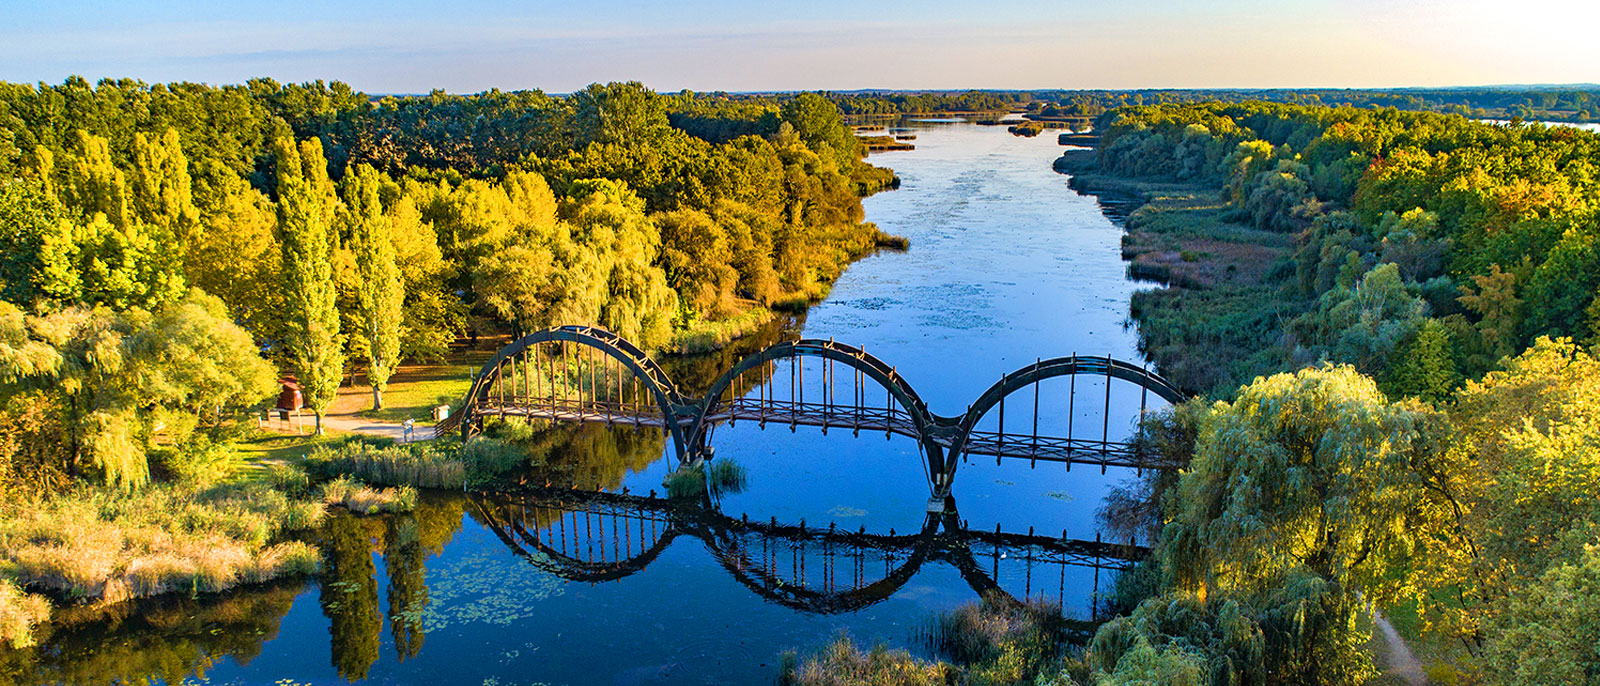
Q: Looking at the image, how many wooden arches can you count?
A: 3